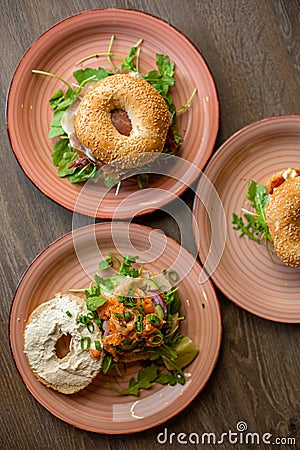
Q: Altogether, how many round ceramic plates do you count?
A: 3